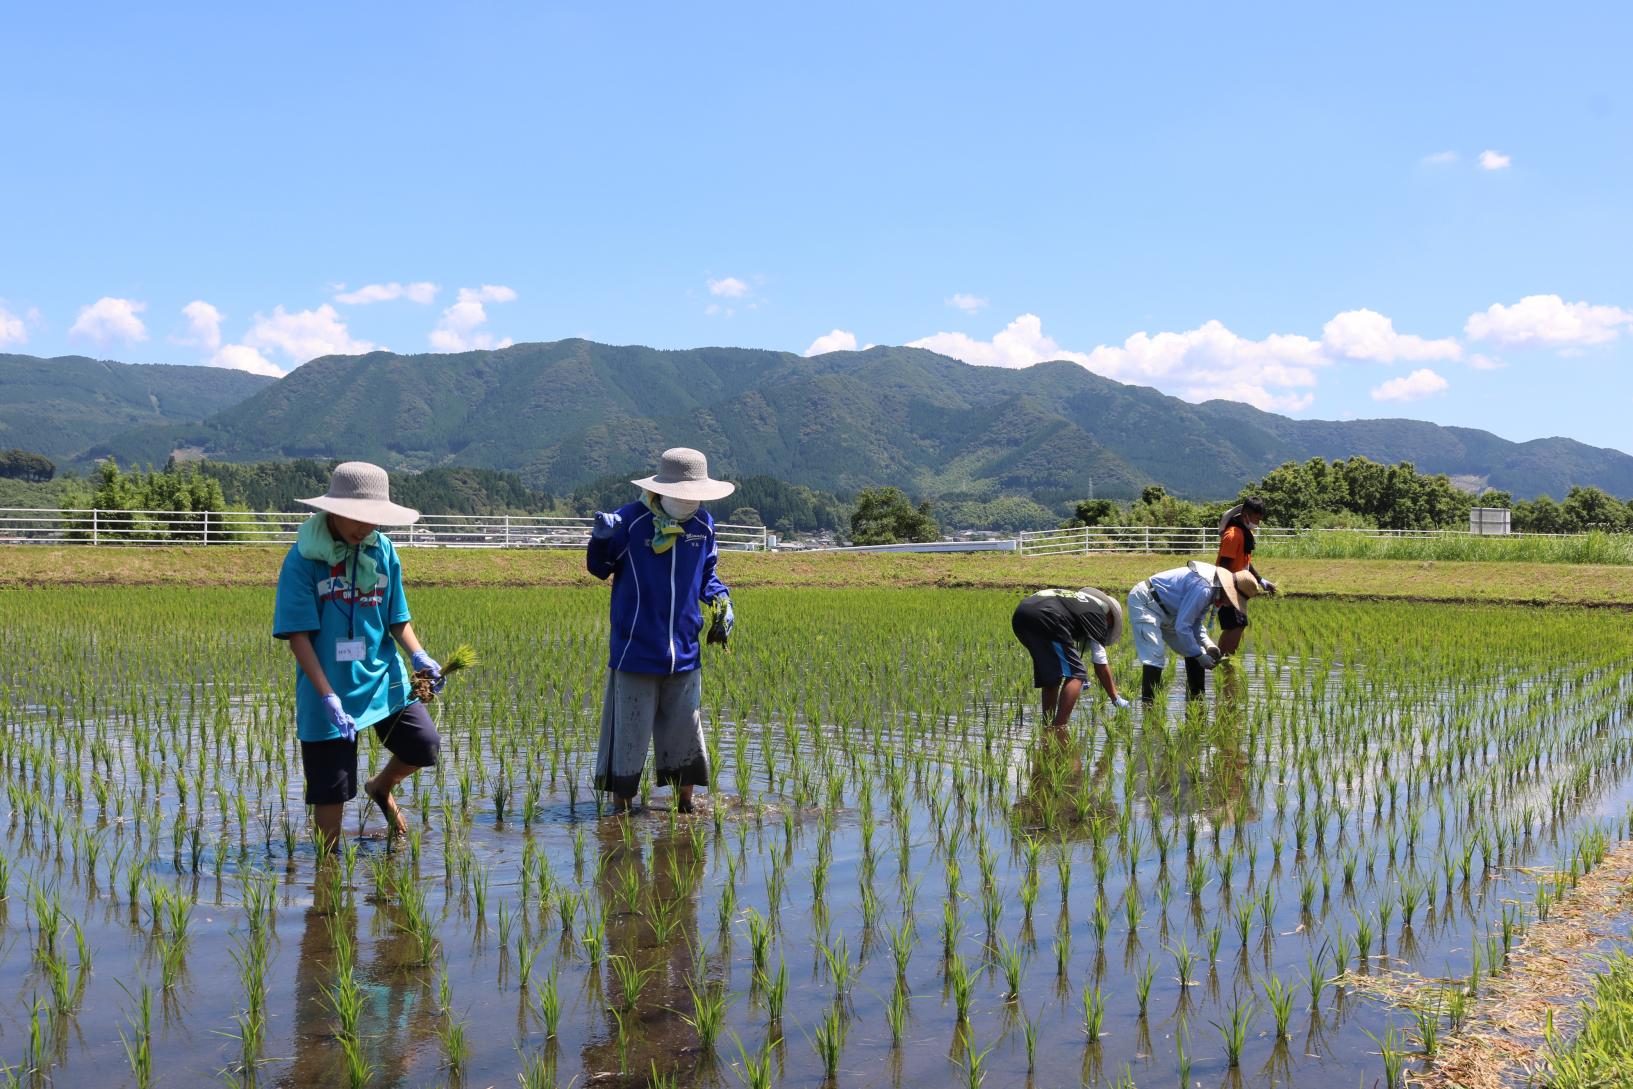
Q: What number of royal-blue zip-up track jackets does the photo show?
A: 1